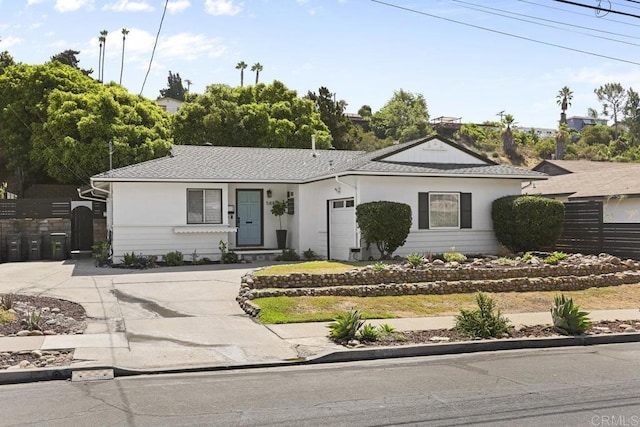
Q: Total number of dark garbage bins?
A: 3